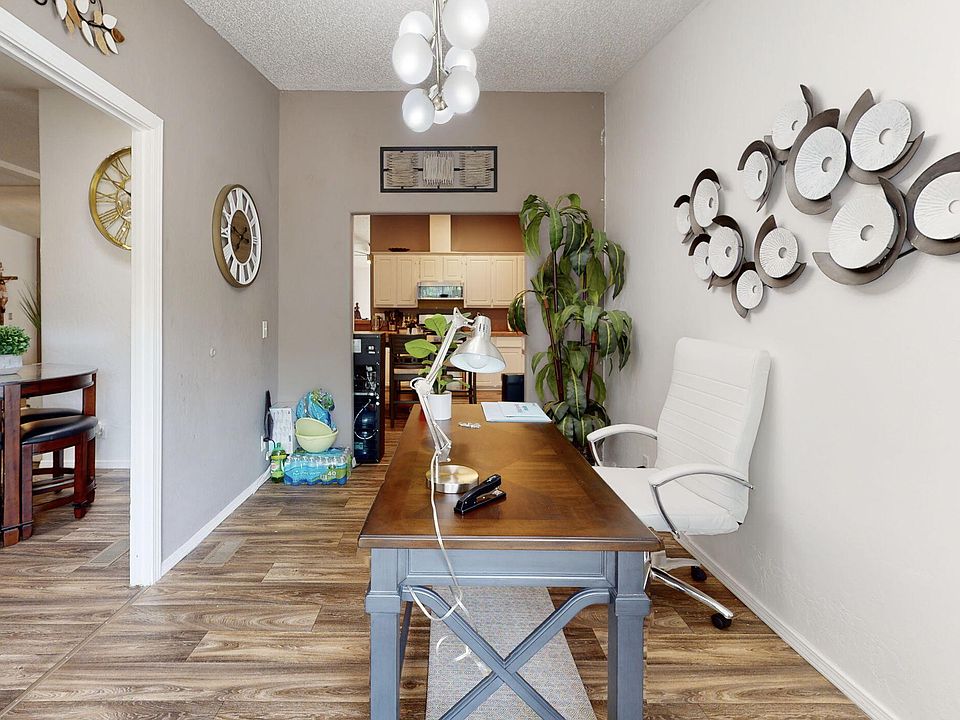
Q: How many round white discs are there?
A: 12